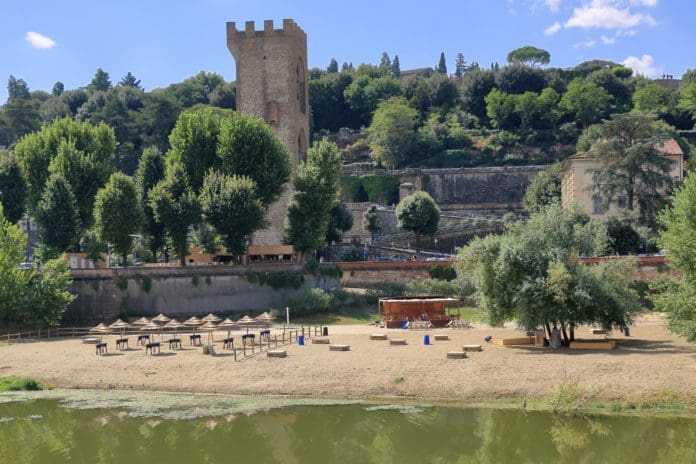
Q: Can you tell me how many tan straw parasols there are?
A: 12